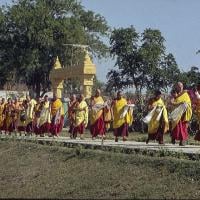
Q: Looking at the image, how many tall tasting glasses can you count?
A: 0